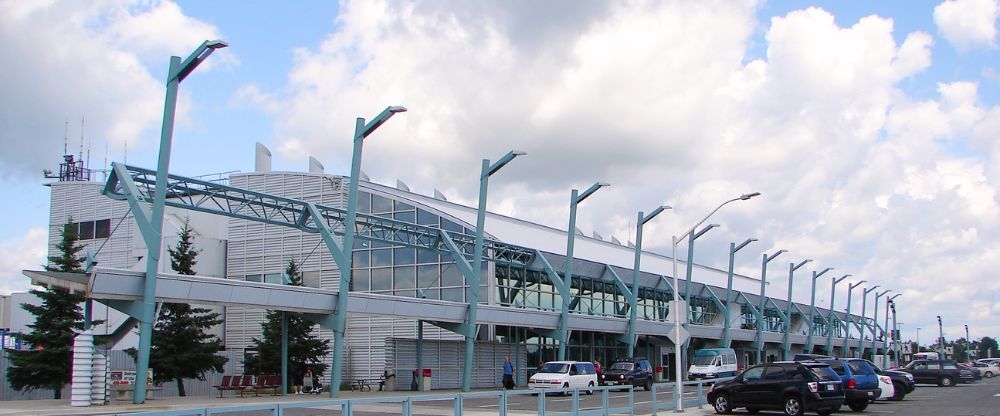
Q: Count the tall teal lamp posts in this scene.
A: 15